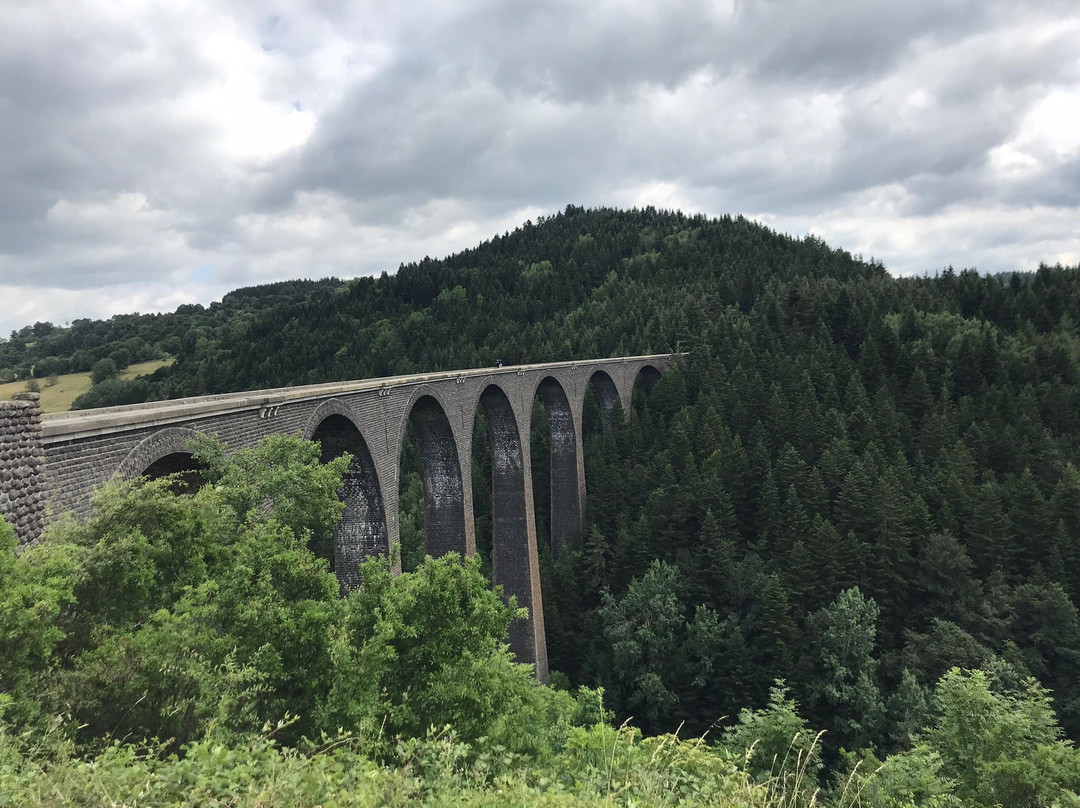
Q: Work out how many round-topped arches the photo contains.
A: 7